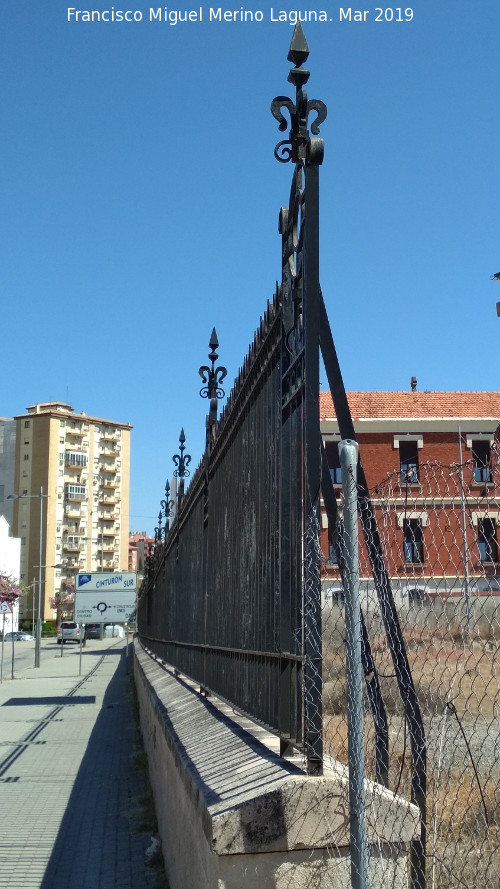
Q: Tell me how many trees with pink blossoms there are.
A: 2